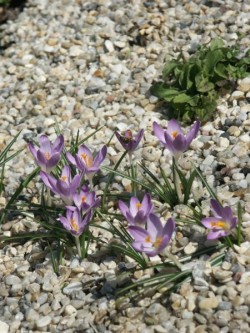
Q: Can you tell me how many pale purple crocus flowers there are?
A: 10